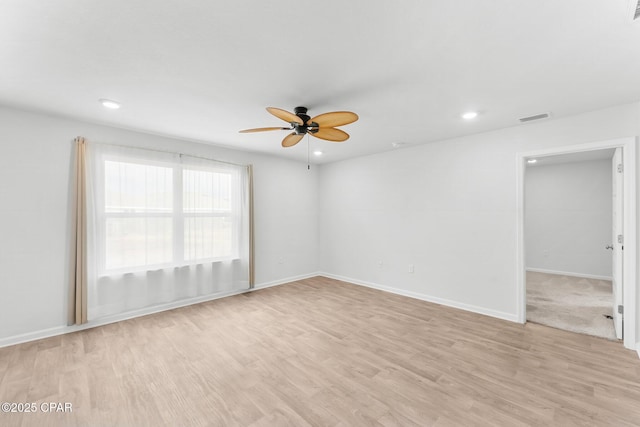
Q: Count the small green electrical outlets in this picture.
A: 0